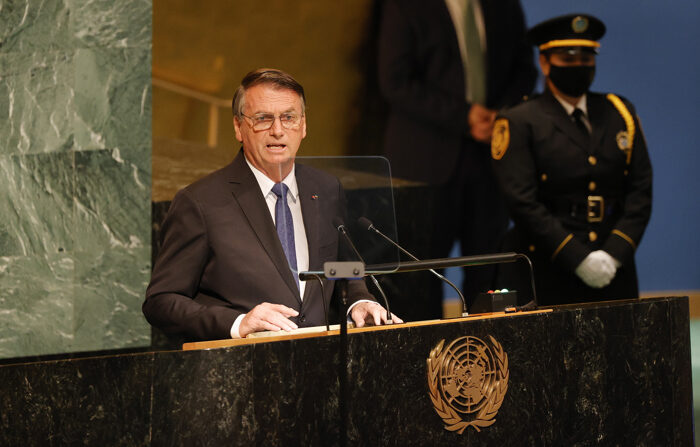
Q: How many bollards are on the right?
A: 0